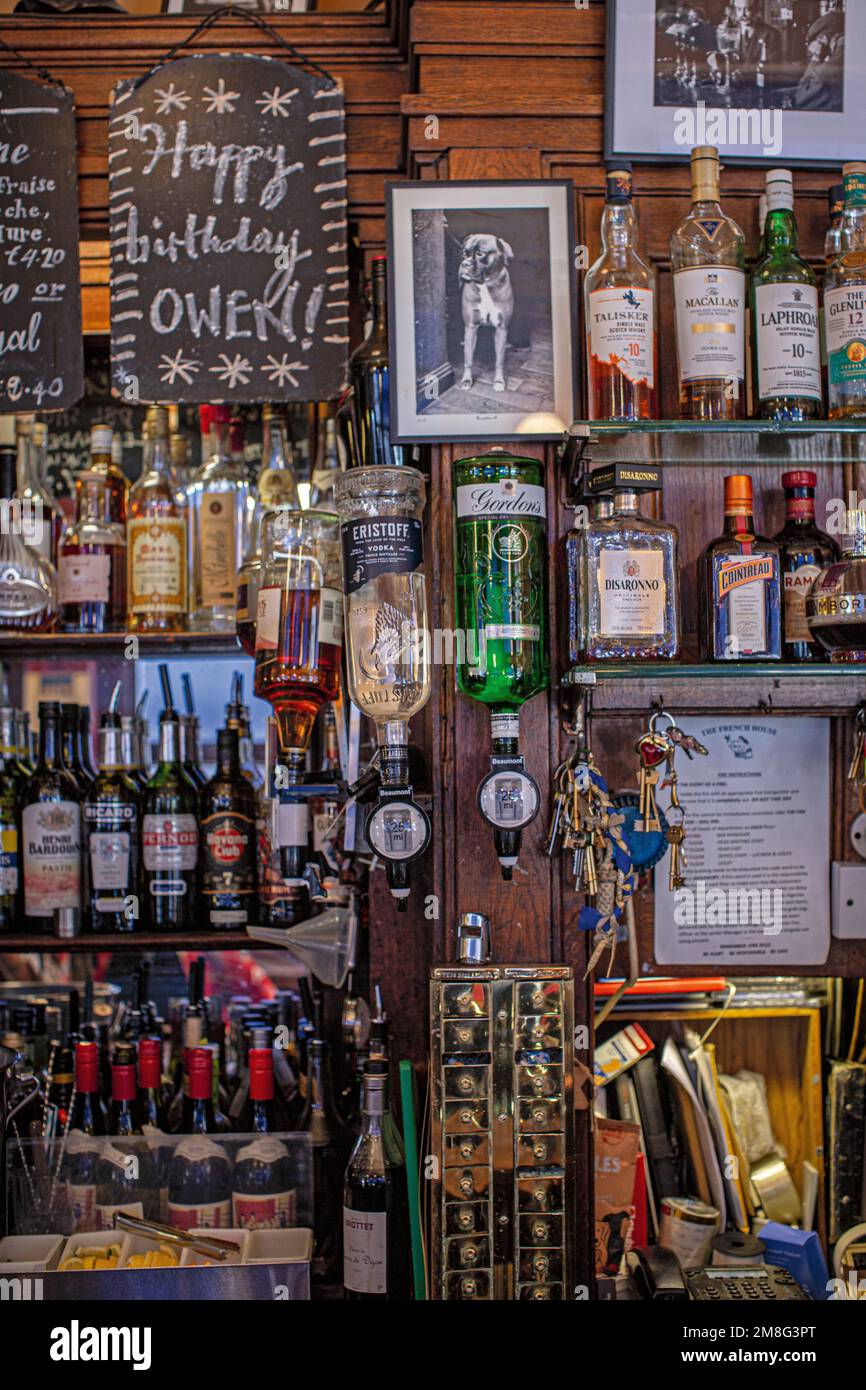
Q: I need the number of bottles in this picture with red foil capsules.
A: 5